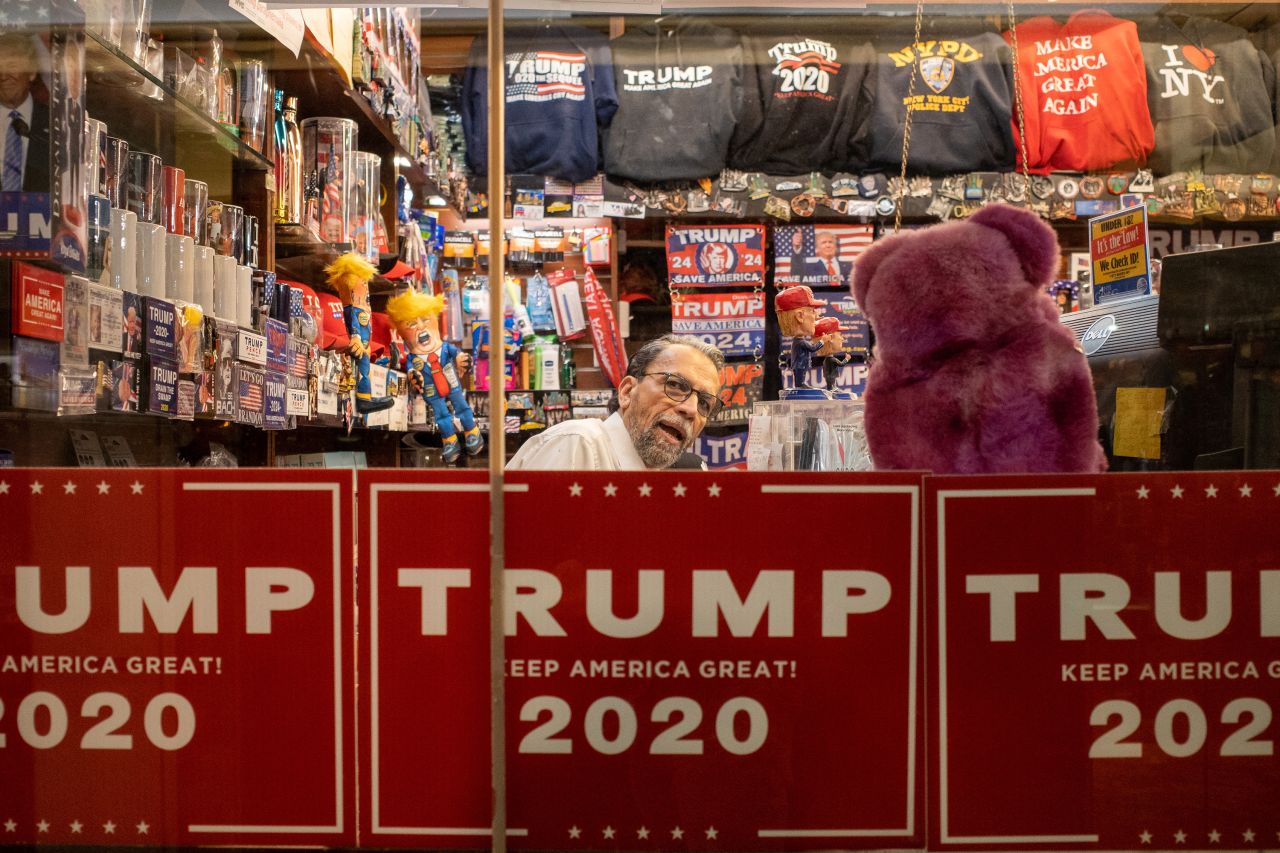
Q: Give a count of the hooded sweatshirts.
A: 6